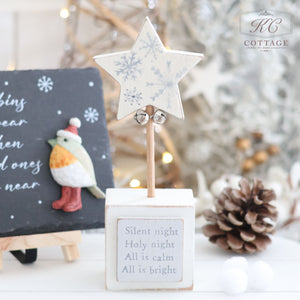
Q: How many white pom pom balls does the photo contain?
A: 3